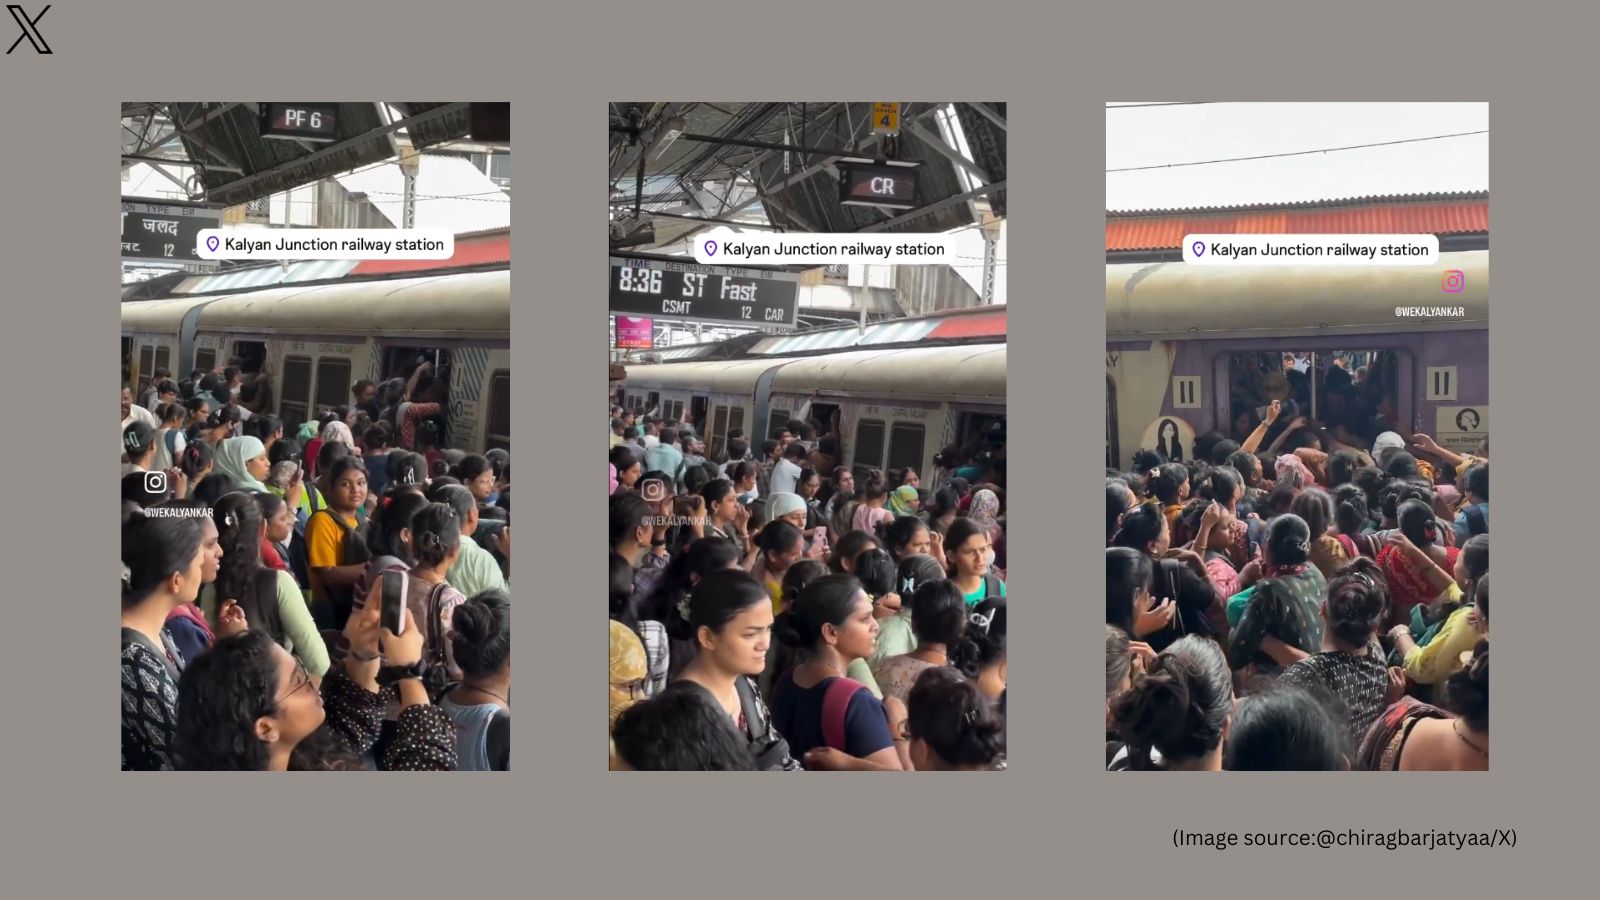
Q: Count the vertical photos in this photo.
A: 3